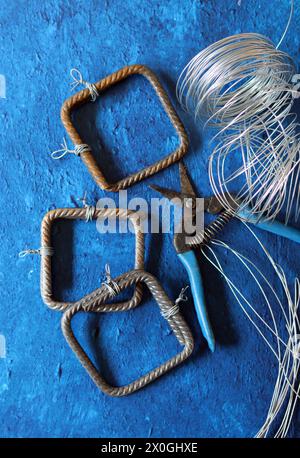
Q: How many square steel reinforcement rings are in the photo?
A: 3